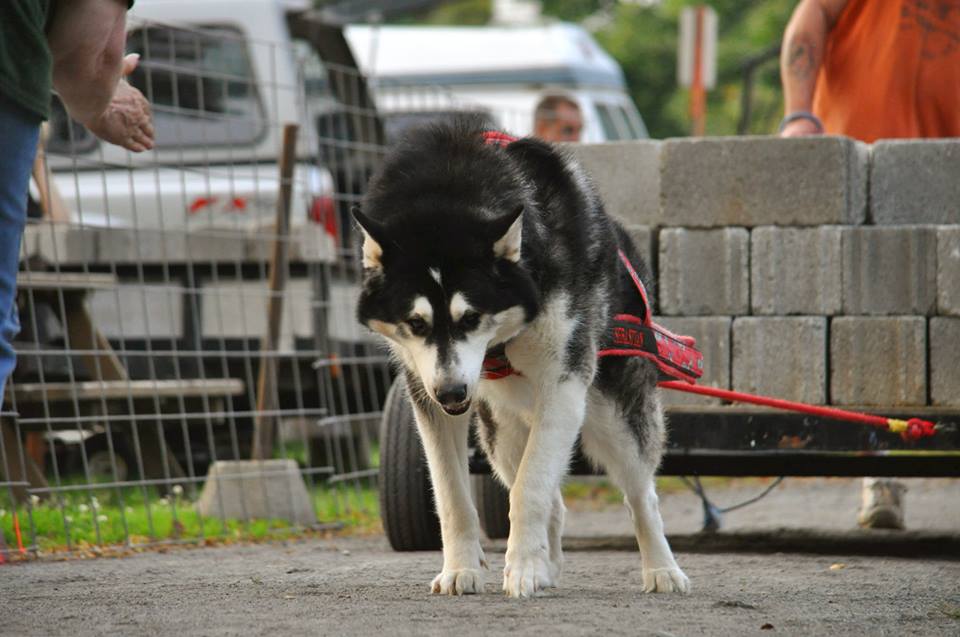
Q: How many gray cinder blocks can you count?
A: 12